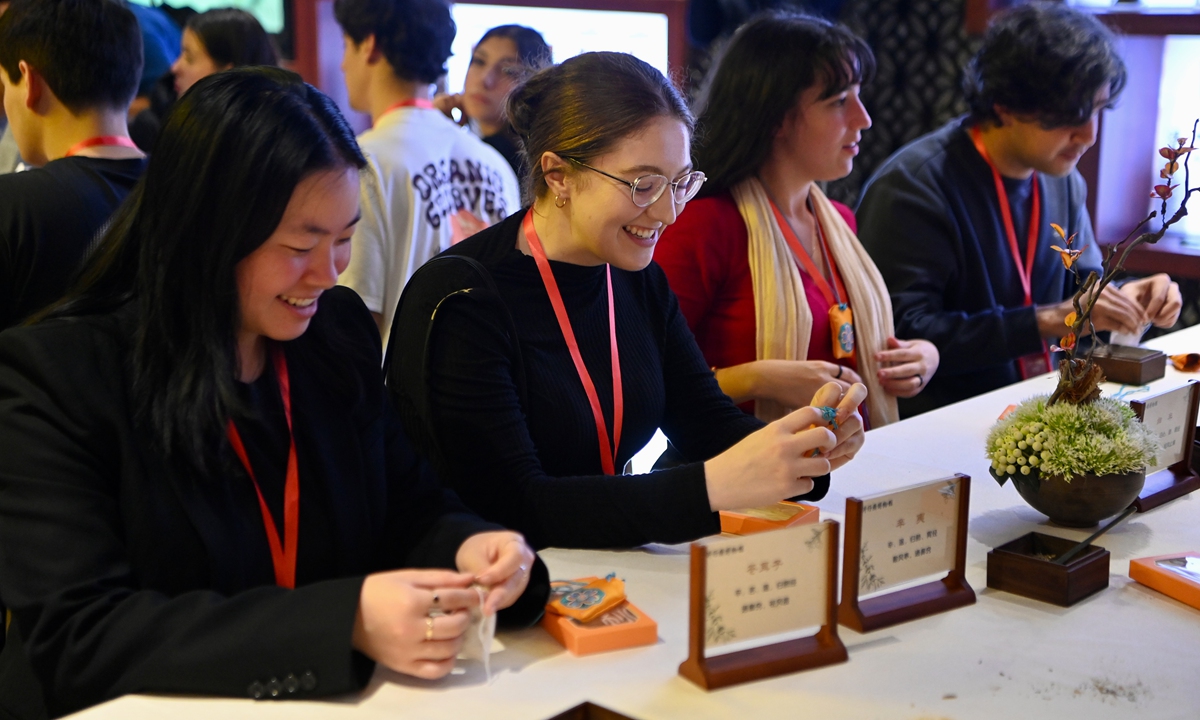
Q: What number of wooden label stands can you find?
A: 3